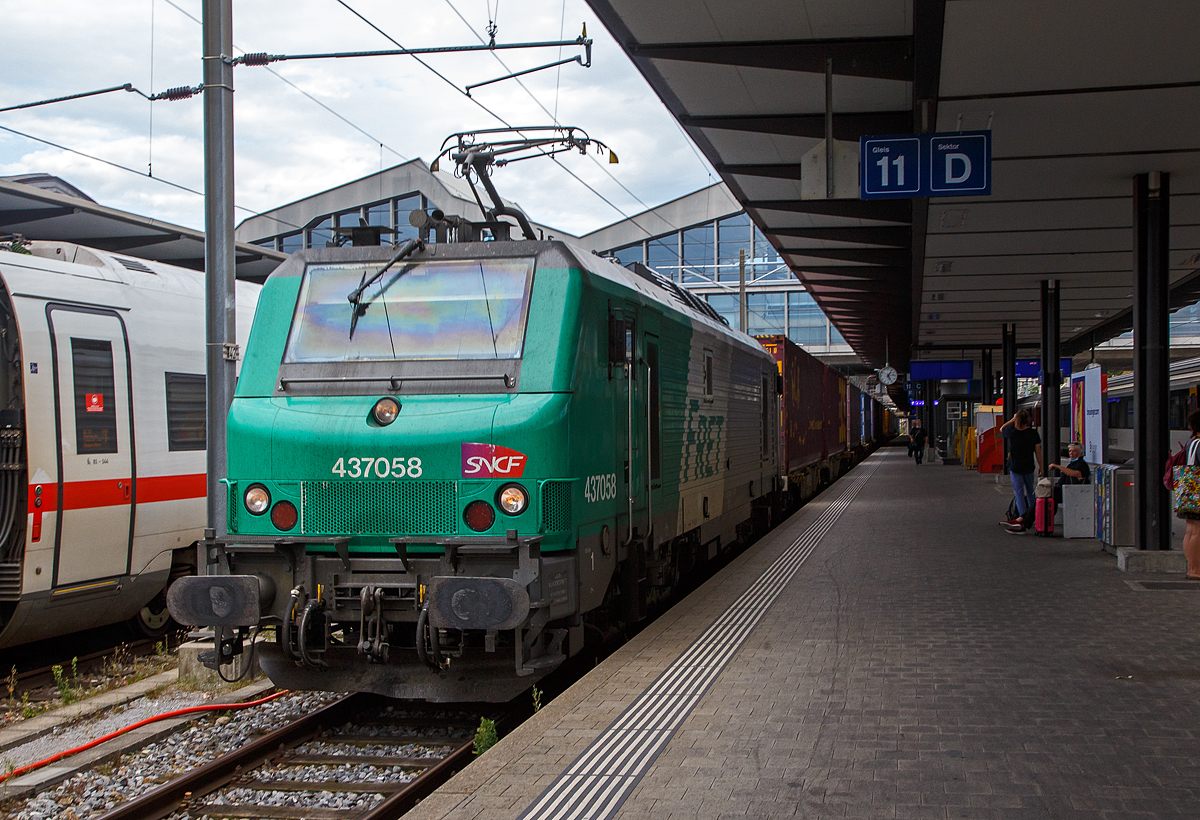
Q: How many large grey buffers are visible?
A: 2